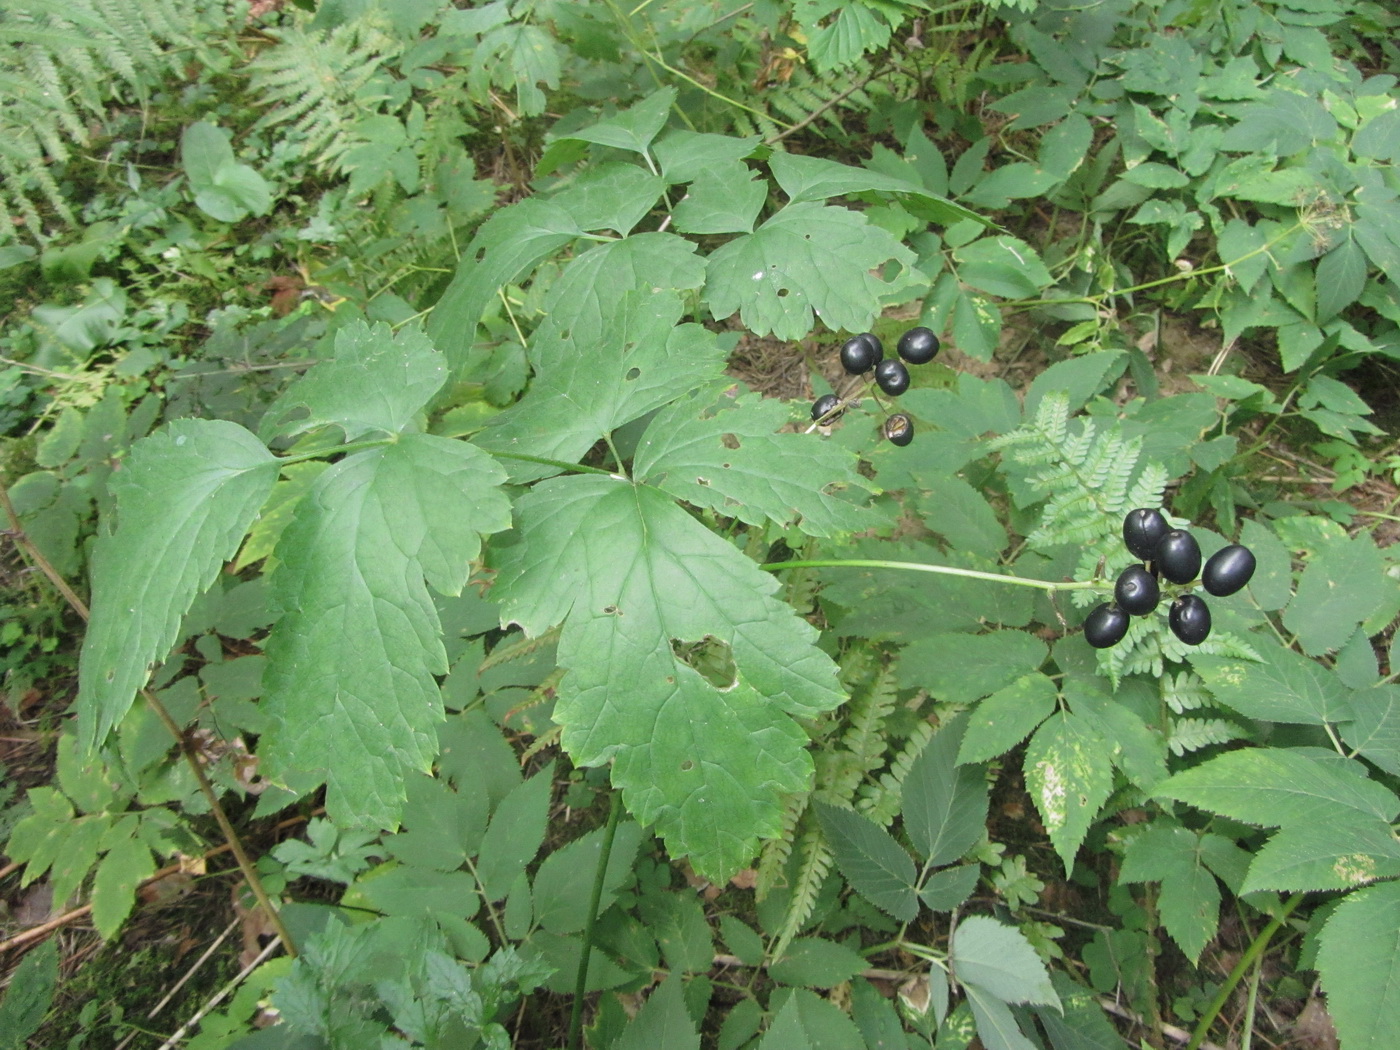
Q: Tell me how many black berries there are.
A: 12